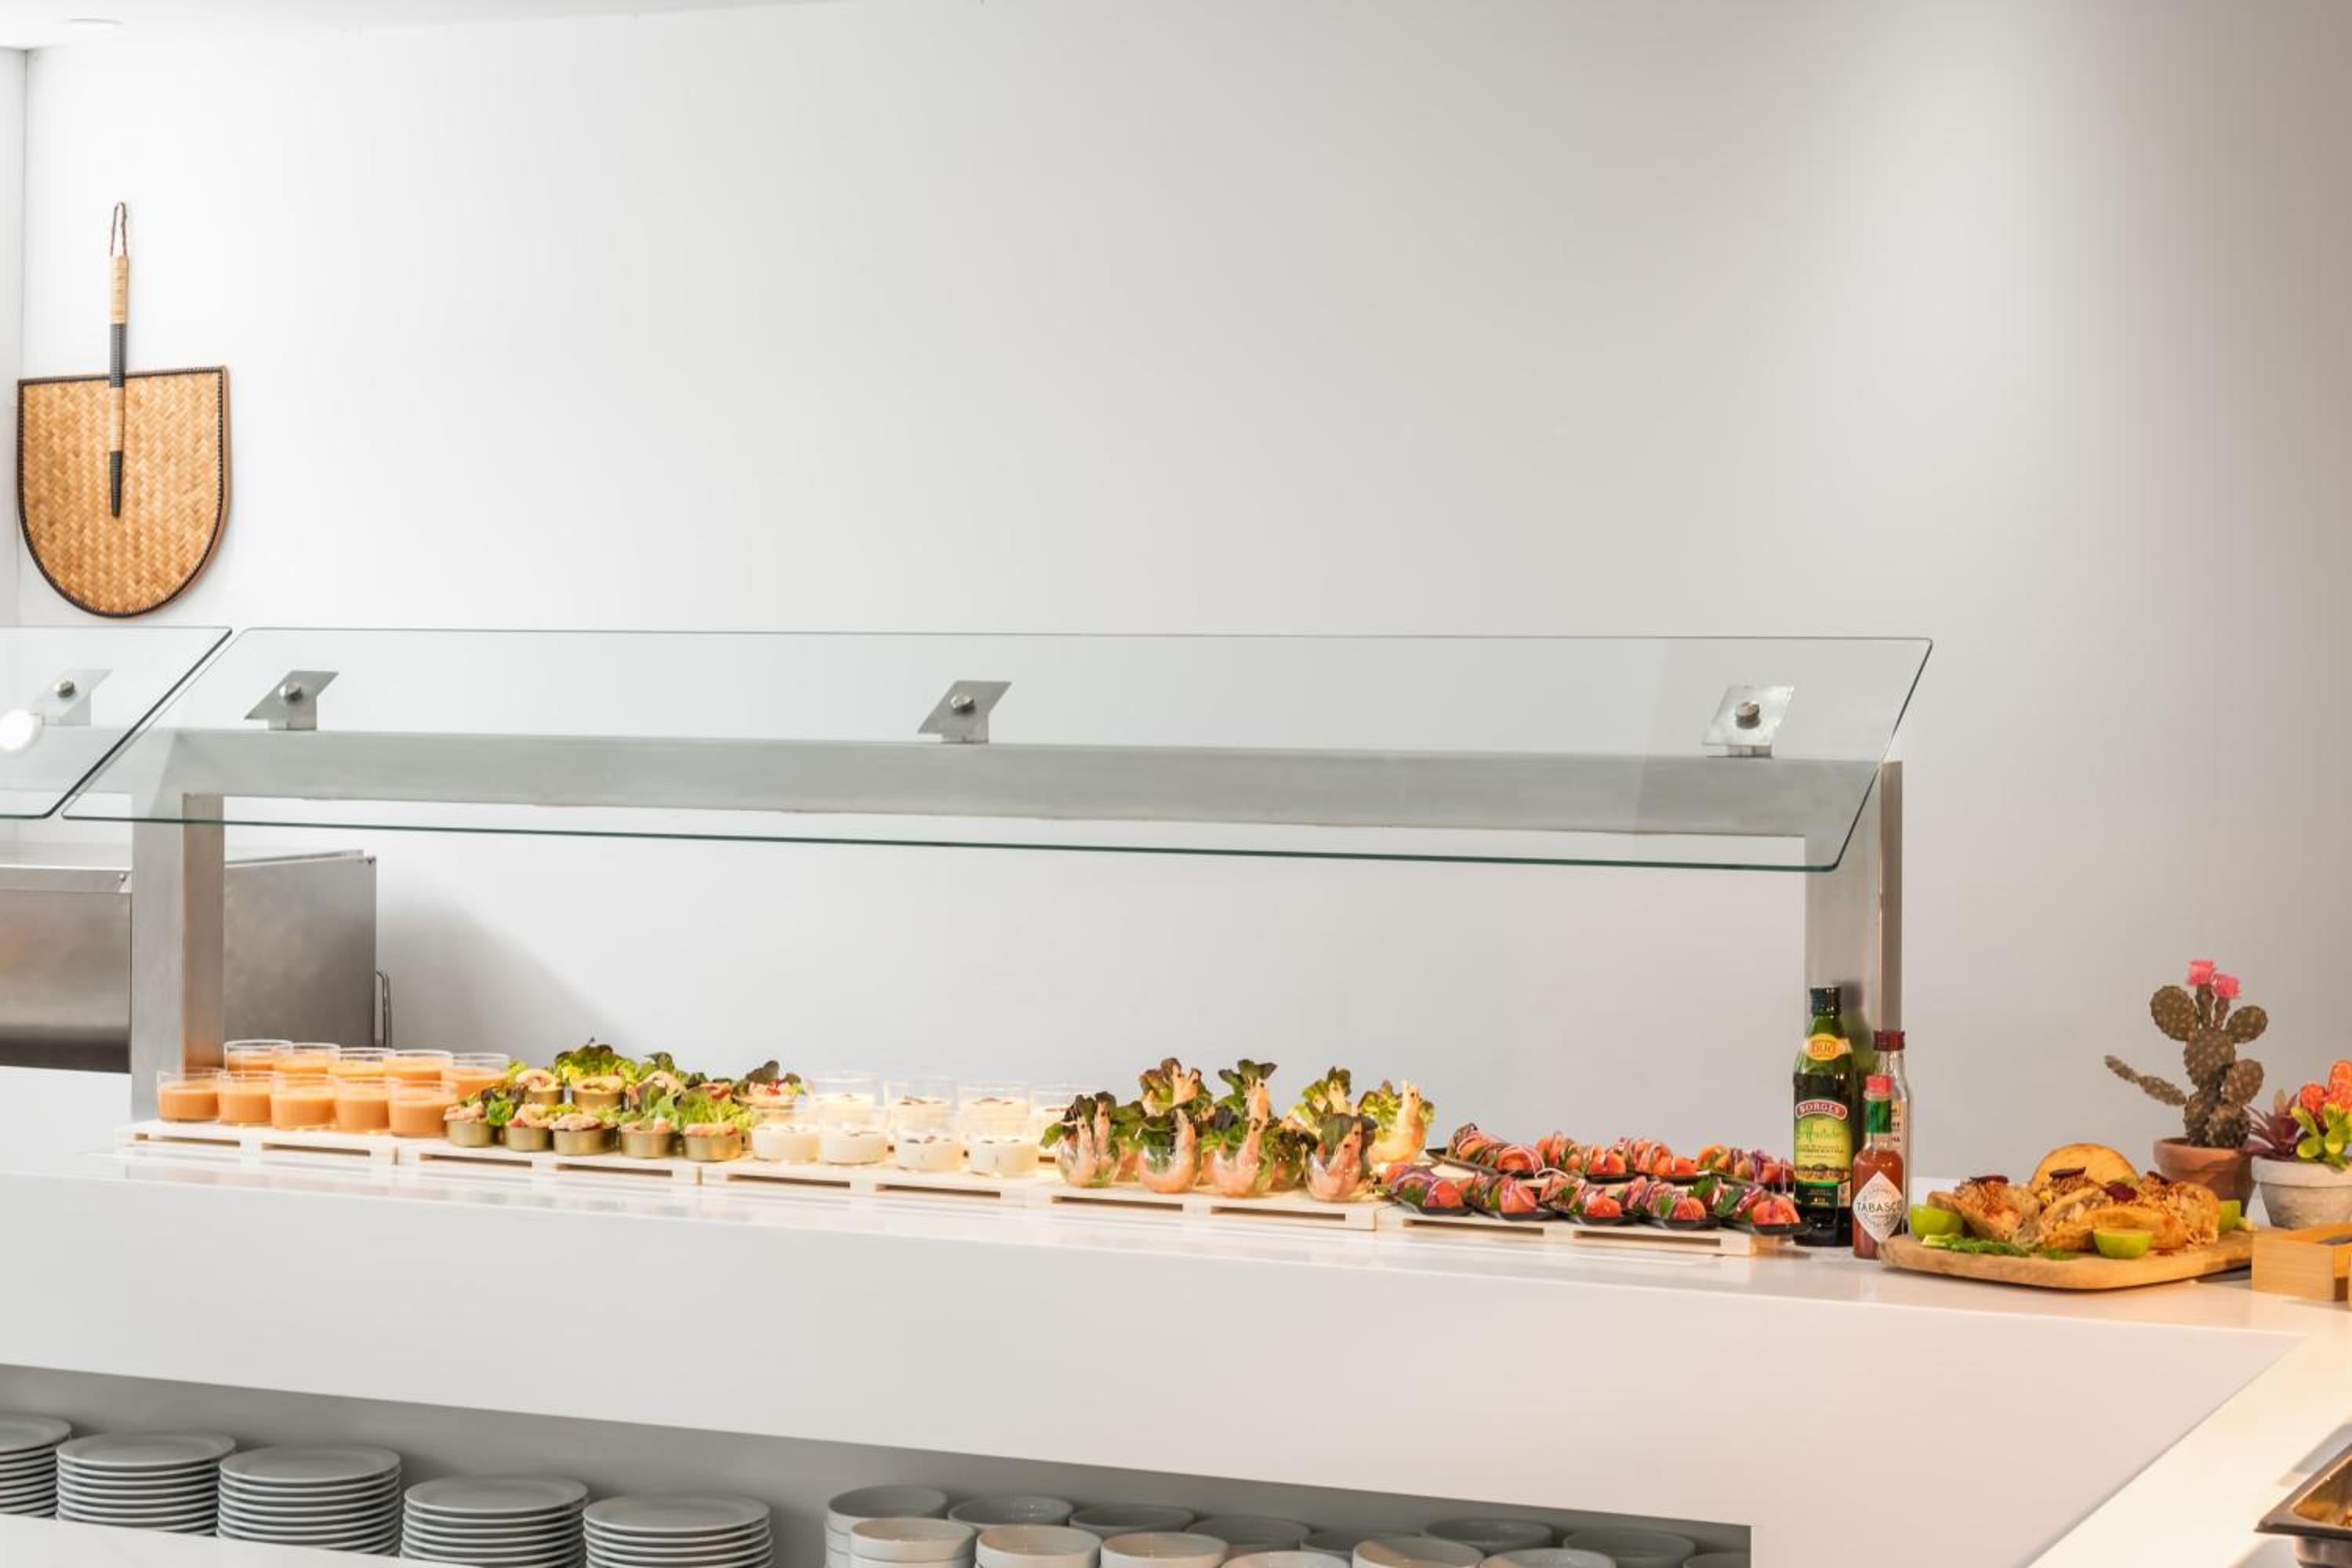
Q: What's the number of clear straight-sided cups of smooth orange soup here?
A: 10